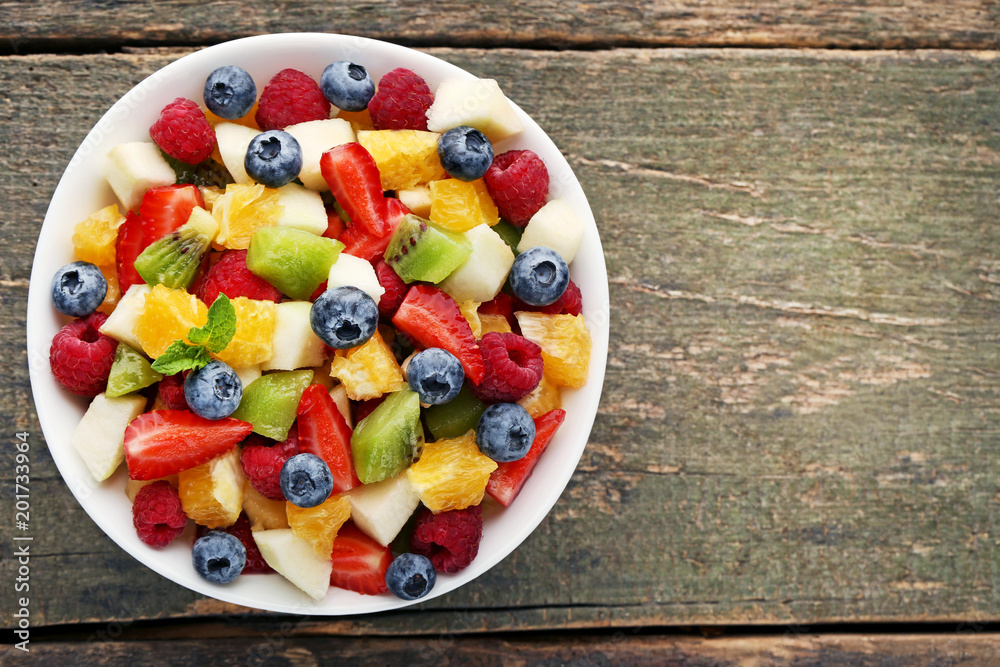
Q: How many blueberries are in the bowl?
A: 13